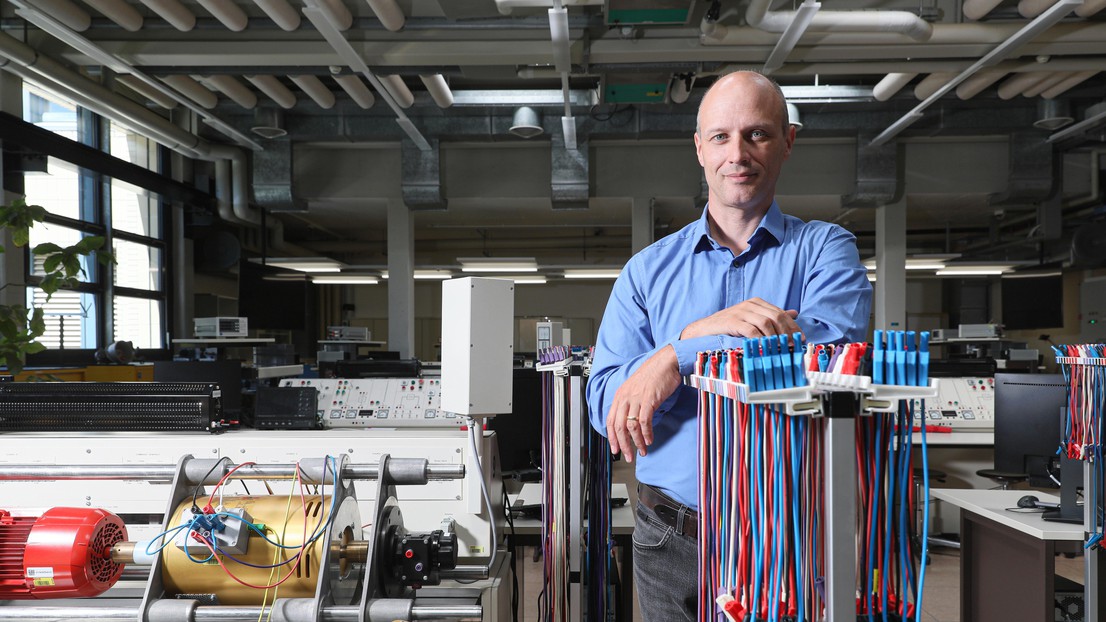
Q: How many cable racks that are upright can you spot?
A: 3